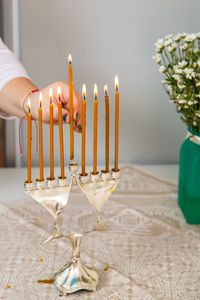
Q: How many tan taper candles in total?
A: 9